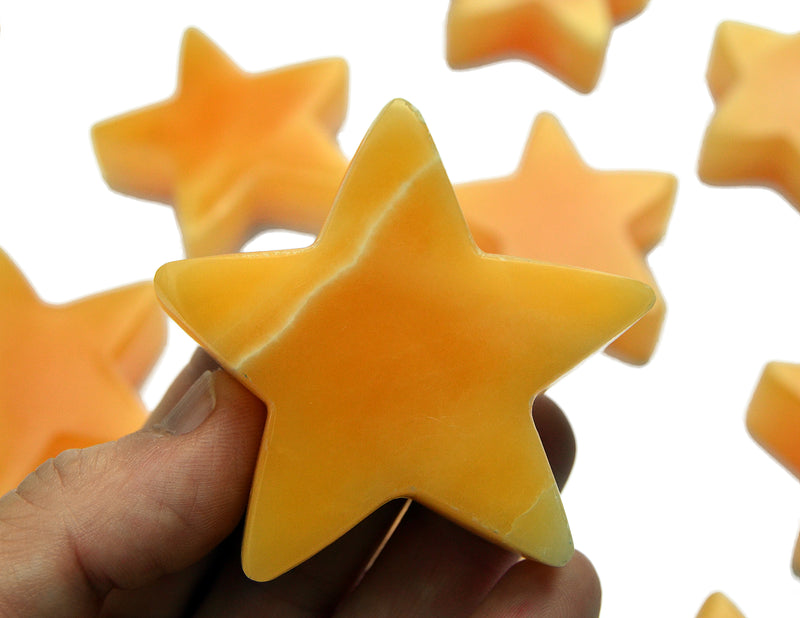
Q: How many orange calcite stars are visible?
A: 8